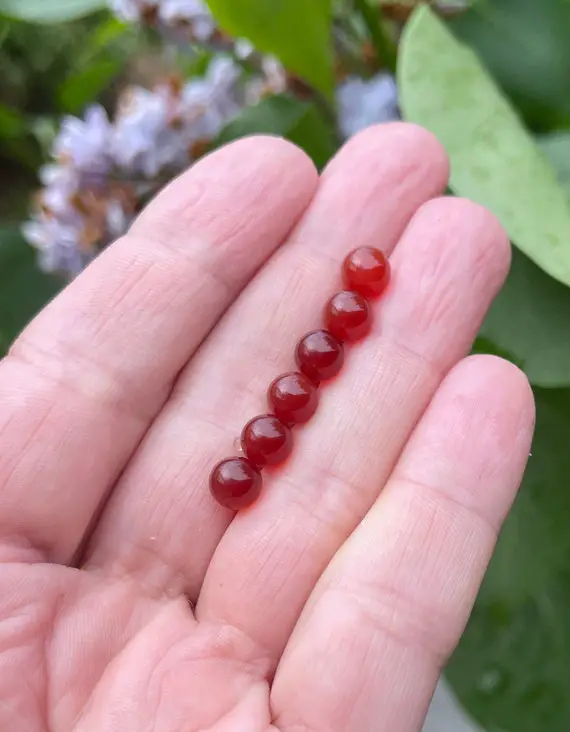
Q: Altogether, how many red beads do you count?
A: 6